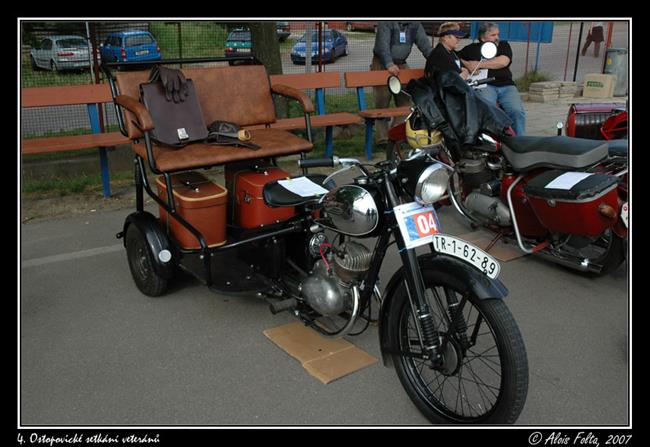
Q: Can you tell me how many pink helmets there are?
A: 0